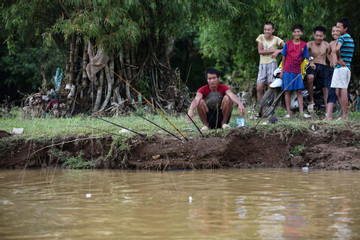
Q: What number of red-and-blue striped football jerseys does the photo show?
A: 1